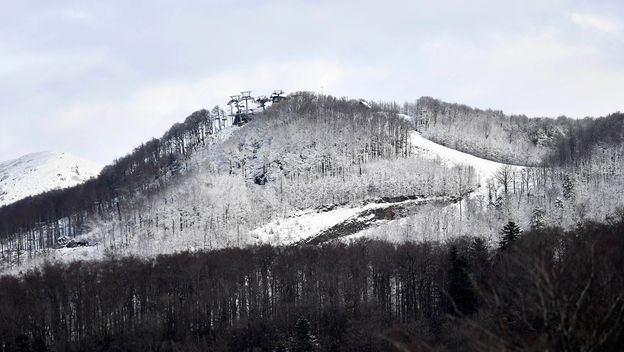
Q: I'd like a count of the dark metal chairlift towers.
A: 4